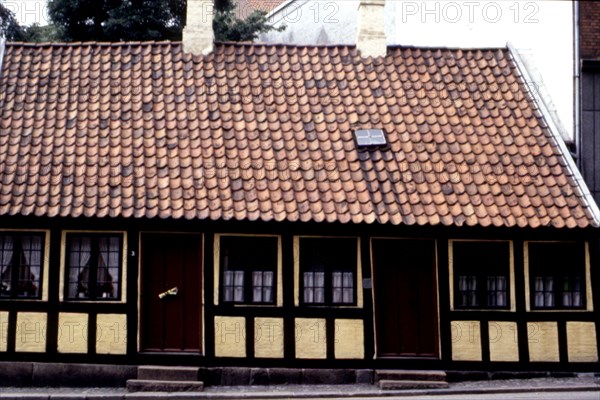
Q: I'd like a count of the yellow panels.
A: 12